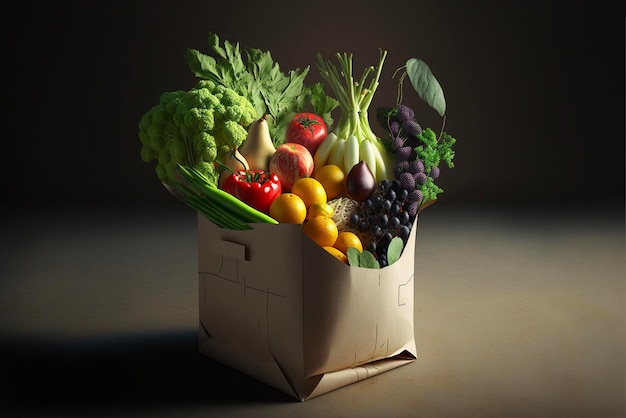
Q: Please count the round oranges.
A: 6